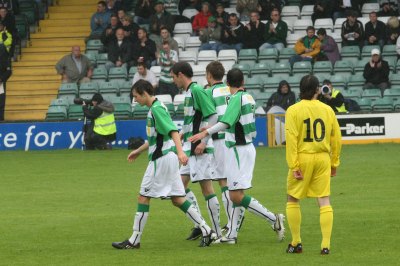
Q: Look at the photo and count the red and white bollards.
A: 0